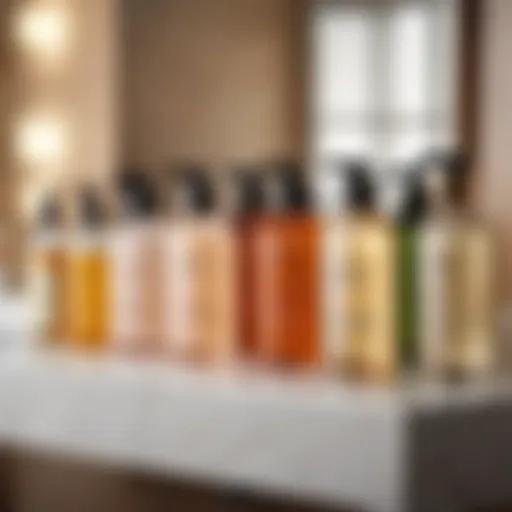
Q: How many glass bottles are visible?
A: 9